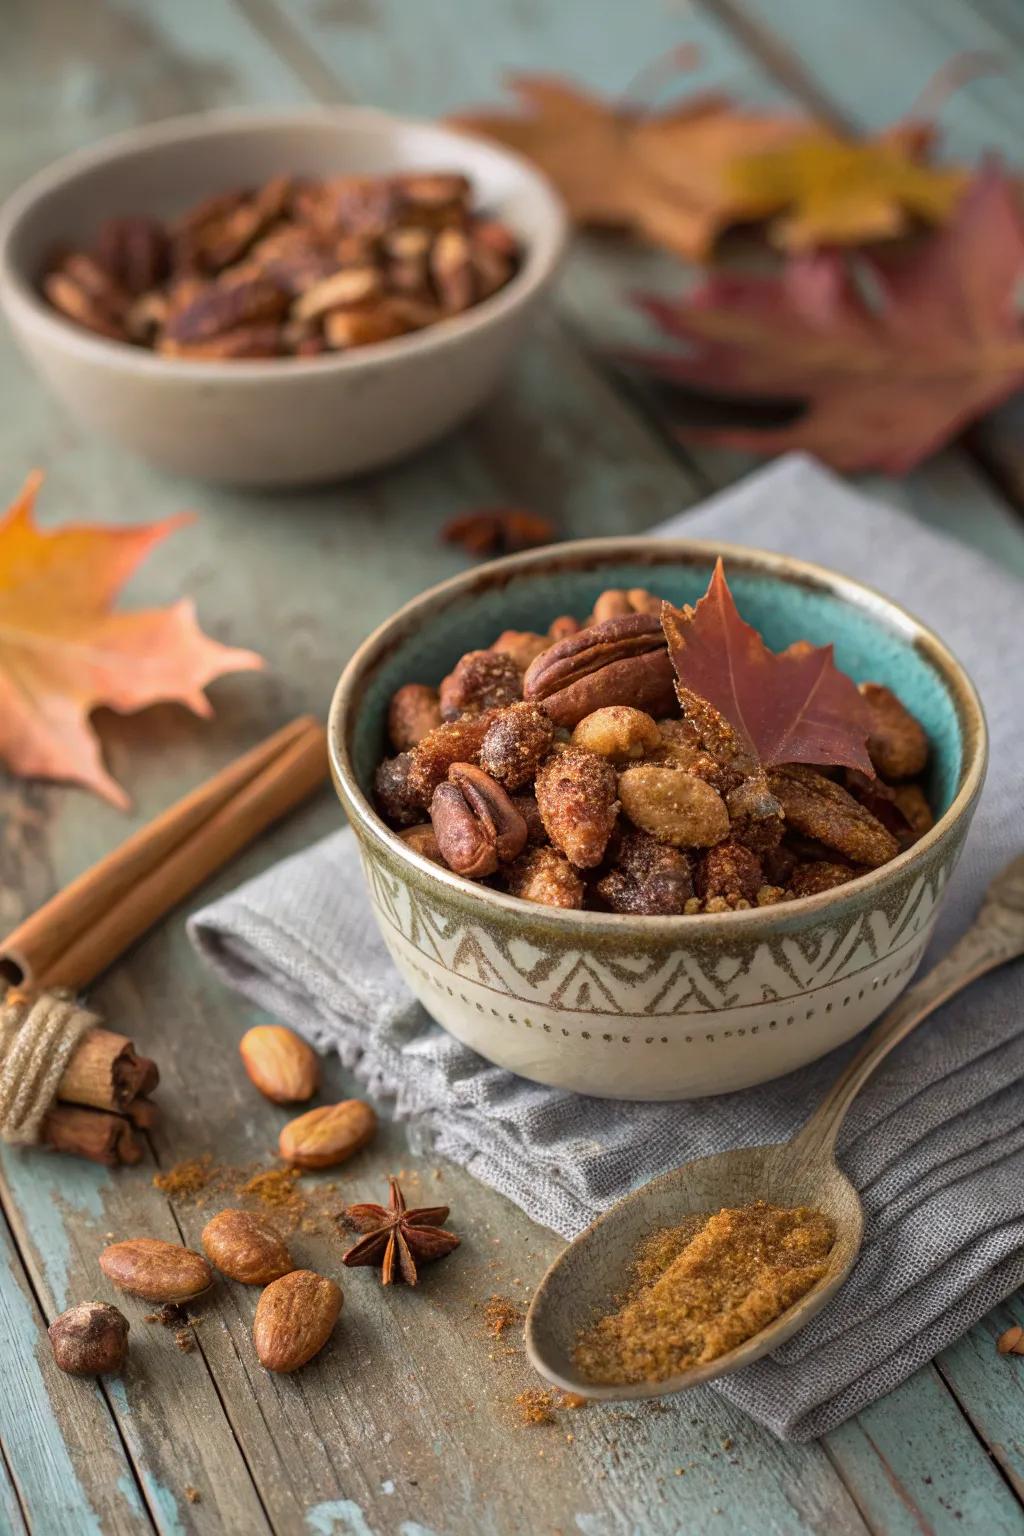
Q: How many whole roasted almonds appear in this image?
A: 5